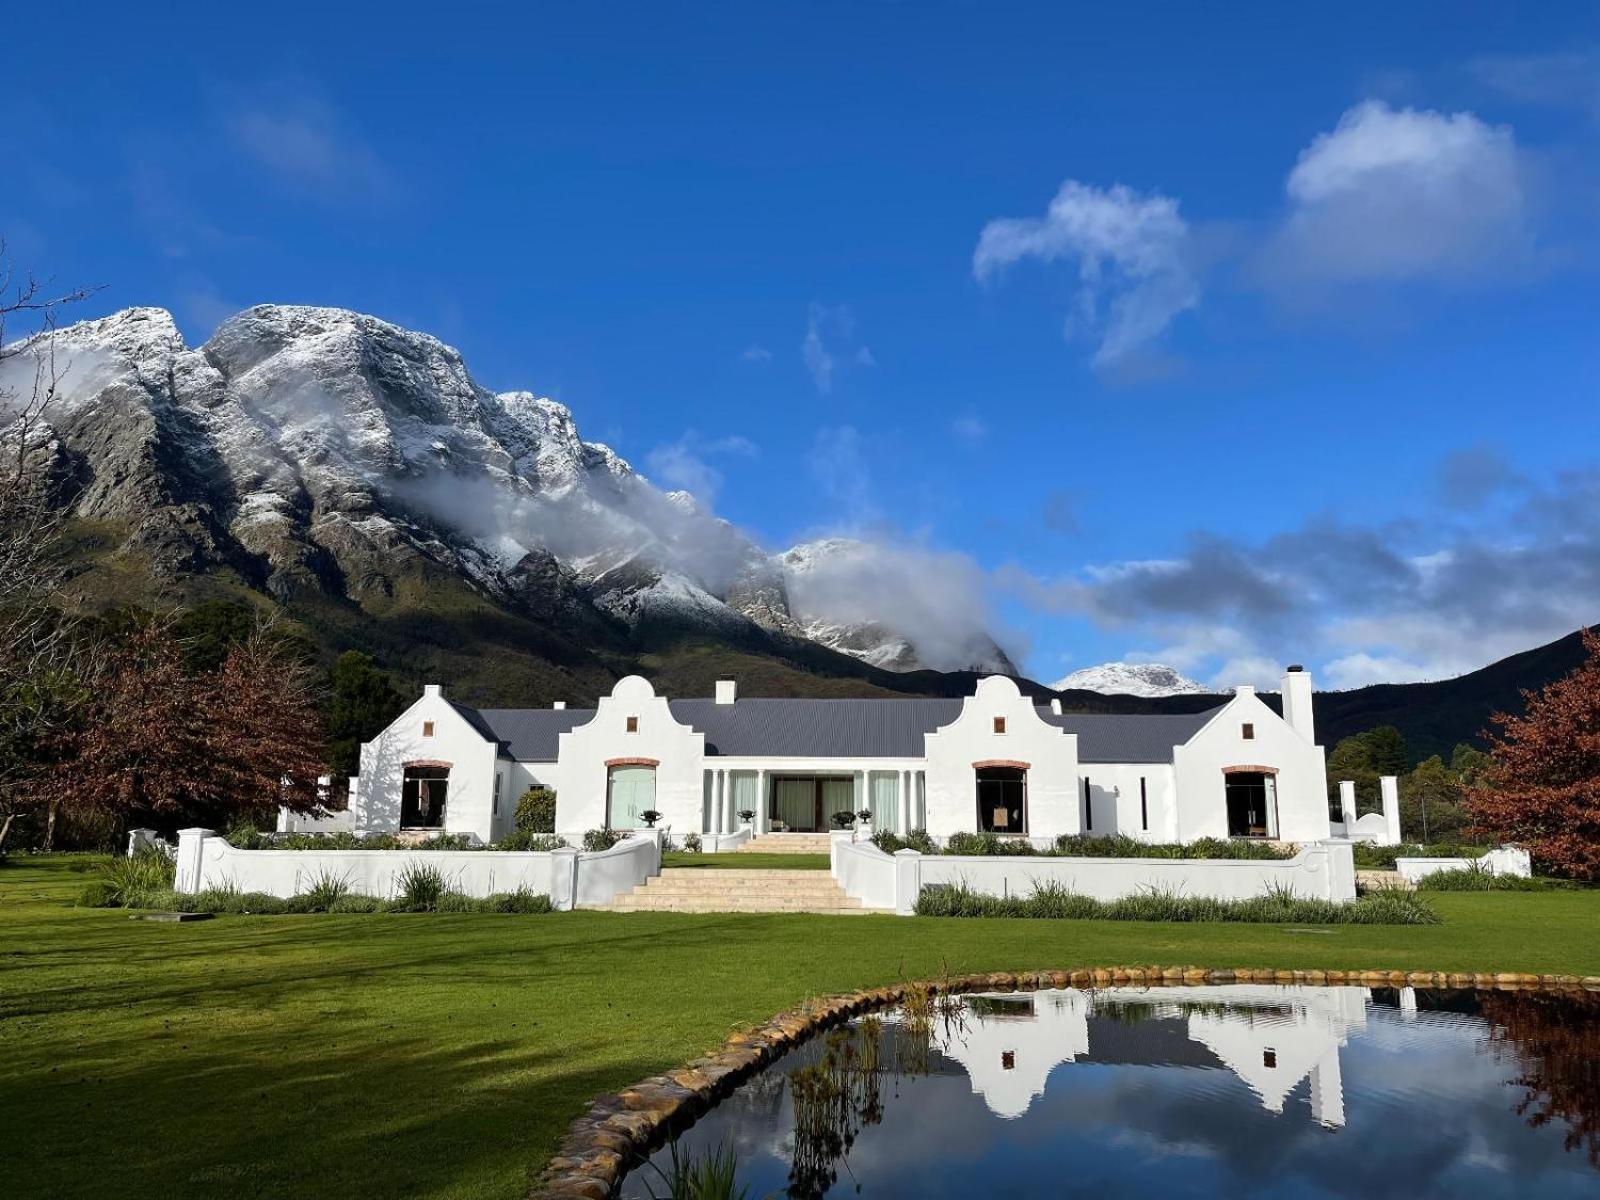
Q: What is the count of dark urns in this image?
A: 4